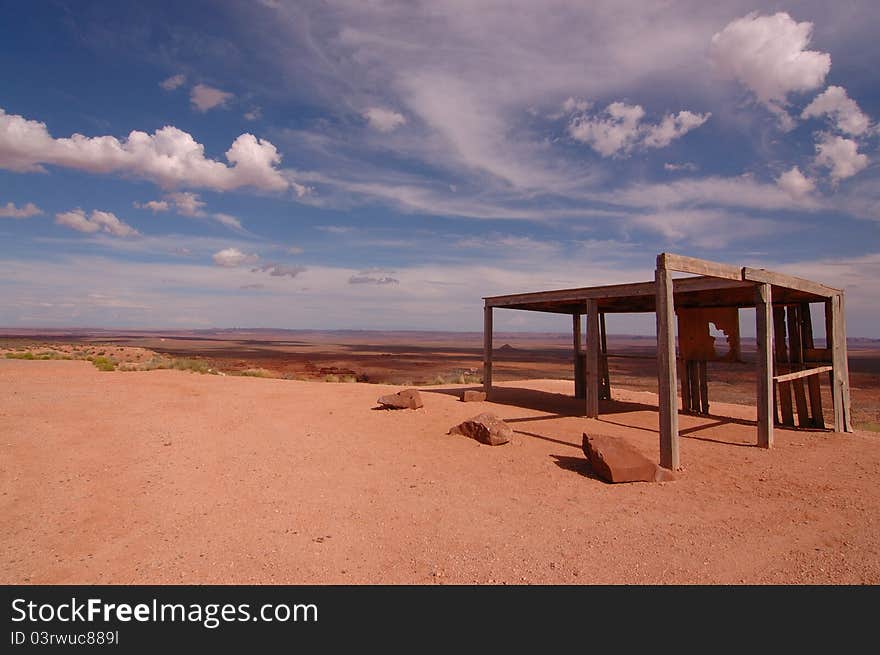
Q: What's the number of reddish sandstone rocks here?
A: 4